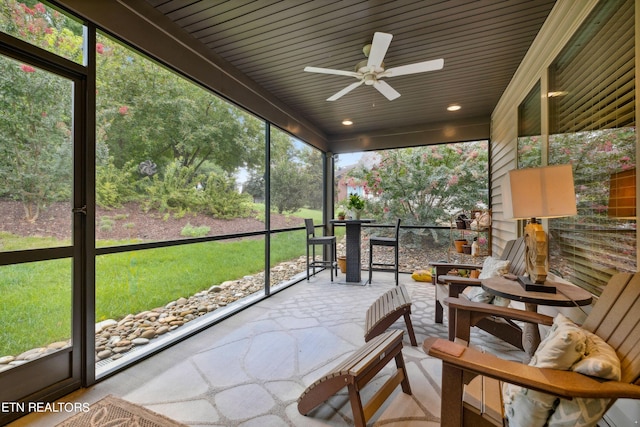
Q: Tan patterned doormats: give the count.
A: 1